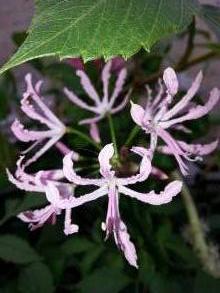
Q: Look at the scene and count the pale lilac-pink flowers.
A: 5